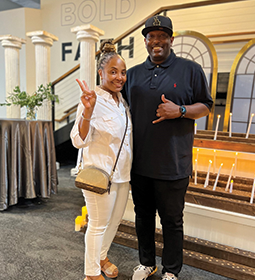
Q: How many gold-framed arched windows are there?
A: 2